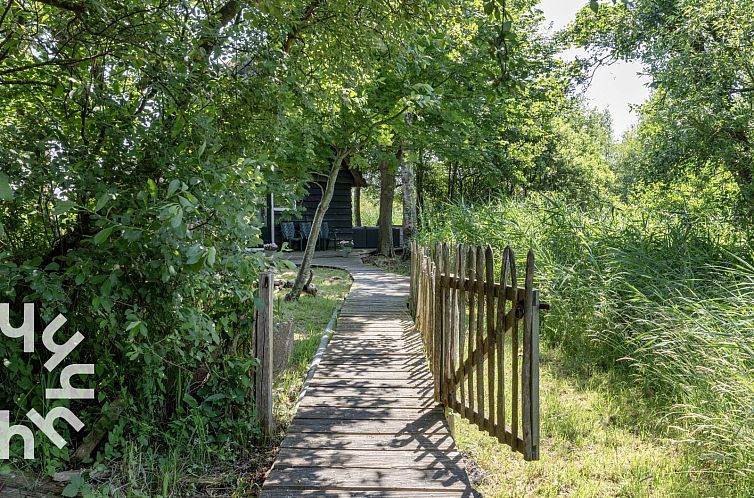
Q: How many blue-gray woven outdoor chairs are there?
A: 3